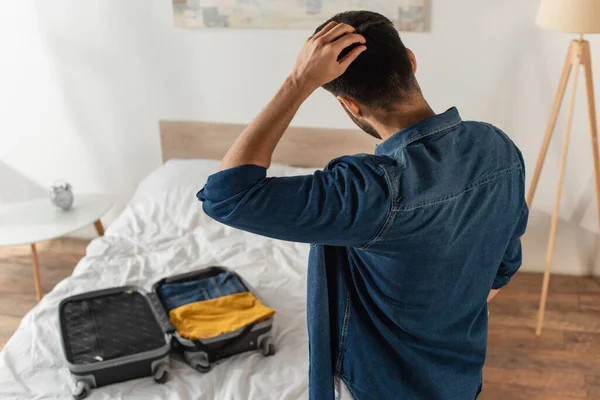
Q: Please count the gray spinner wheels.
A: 4